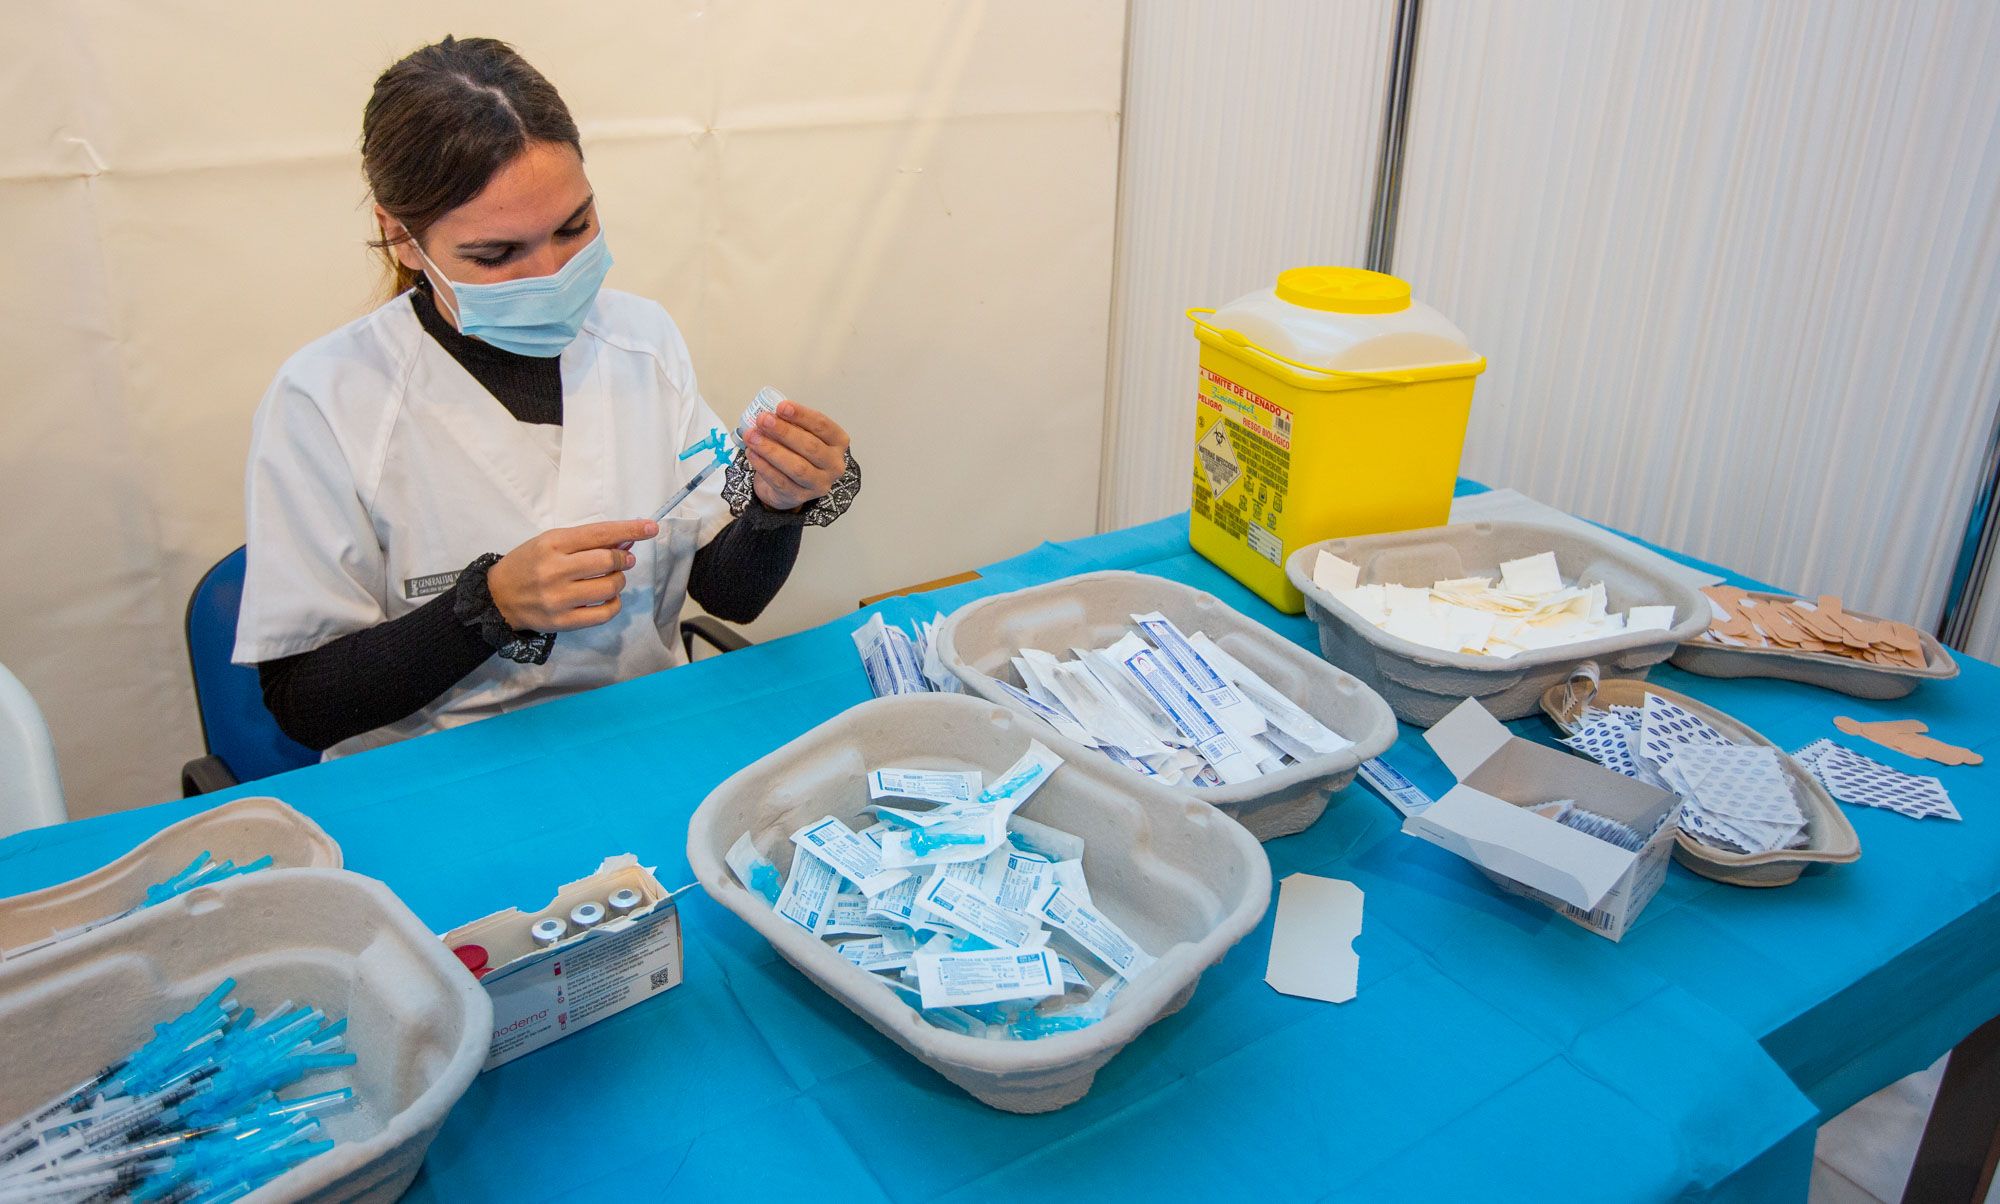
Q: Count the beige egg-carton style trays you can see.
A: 7